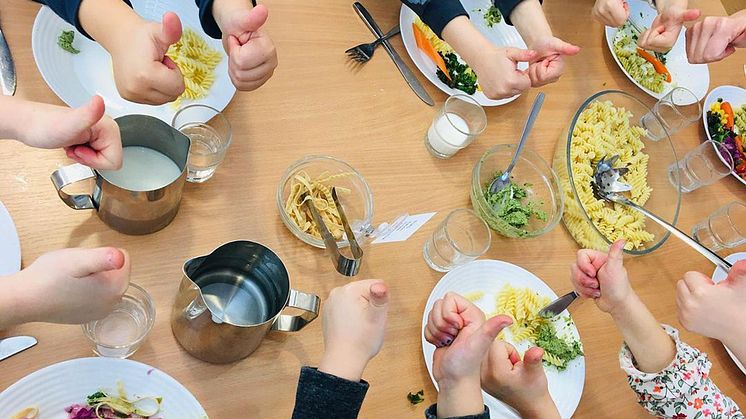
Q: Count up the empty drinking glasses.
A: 4